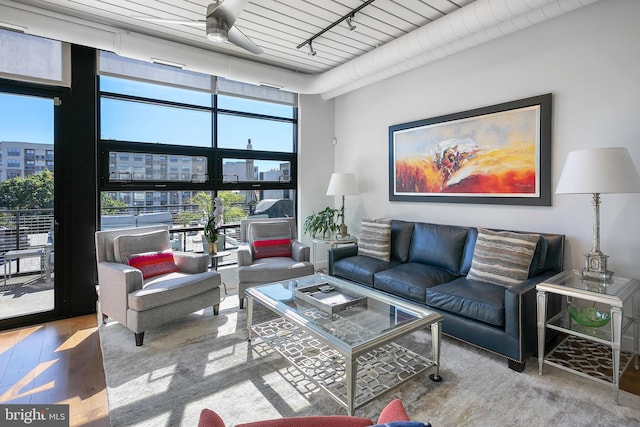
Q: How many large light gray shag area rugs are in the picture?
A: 1